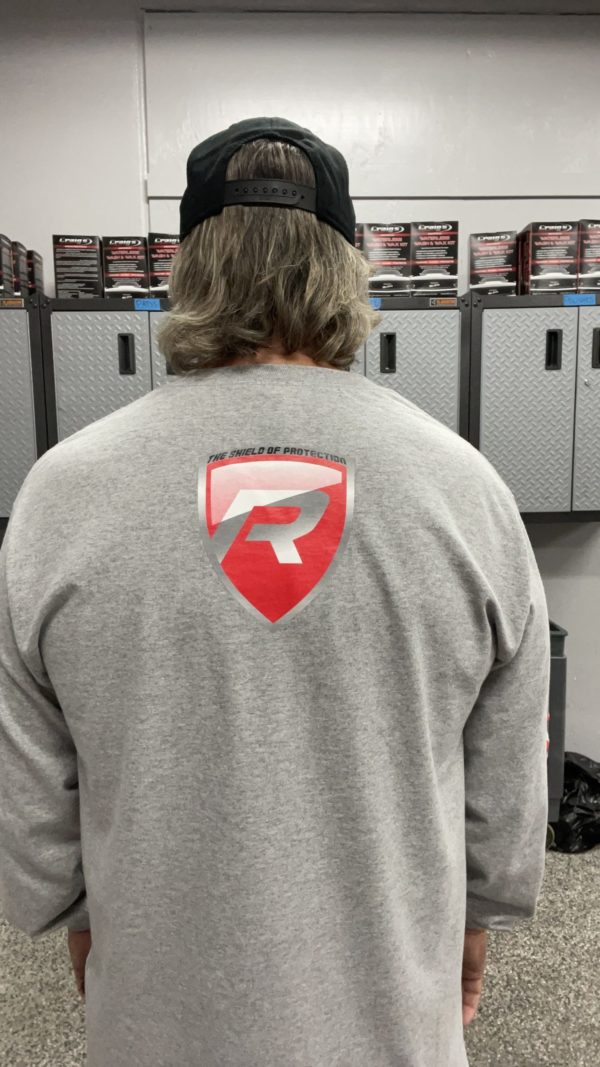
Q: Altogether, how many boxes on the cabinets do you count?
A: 12